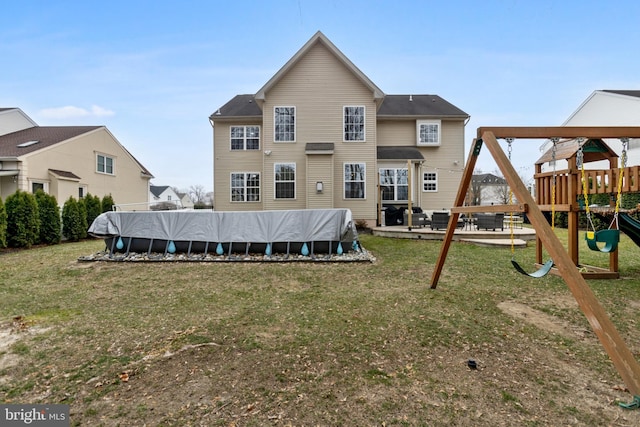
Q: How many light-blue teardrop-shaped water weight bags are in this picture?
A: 7